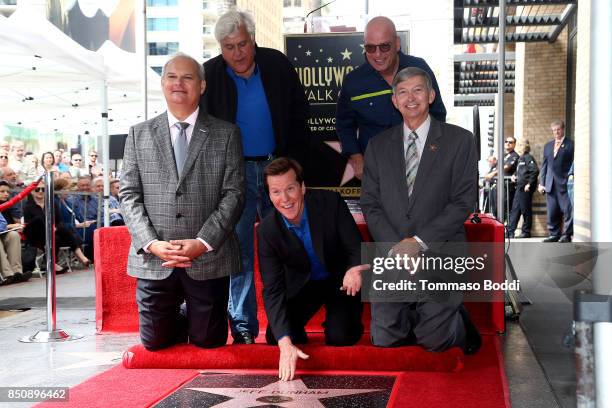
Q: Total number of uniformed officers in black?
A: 2